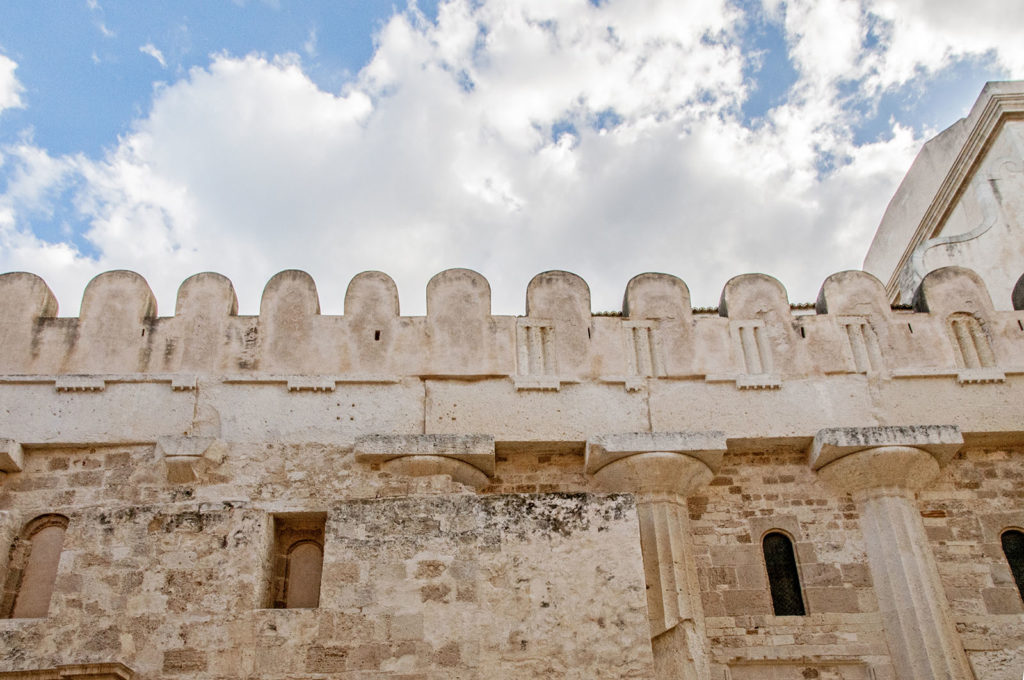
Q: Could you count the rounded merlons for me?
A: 12